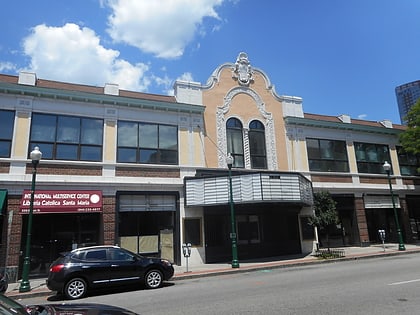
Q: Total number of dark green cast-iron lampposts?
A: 3